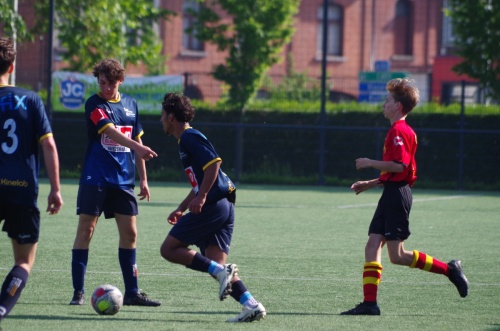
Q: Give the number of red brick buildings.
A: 1